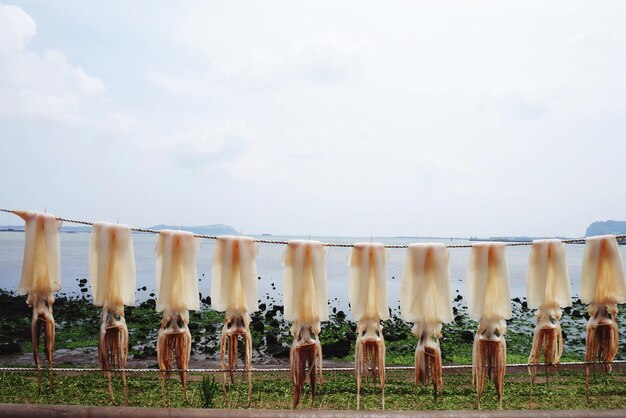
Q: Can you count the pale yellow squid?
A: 10